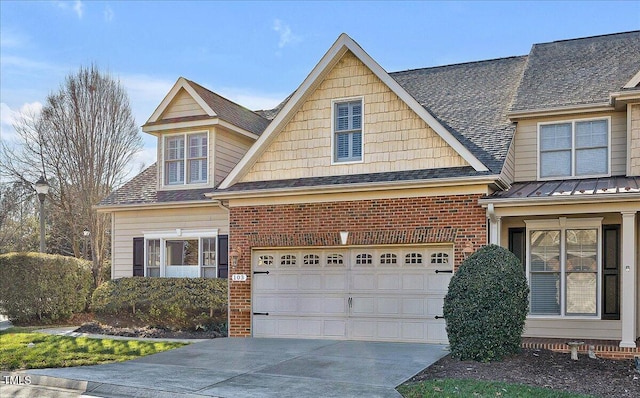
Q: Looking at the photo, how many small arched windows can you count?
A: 8